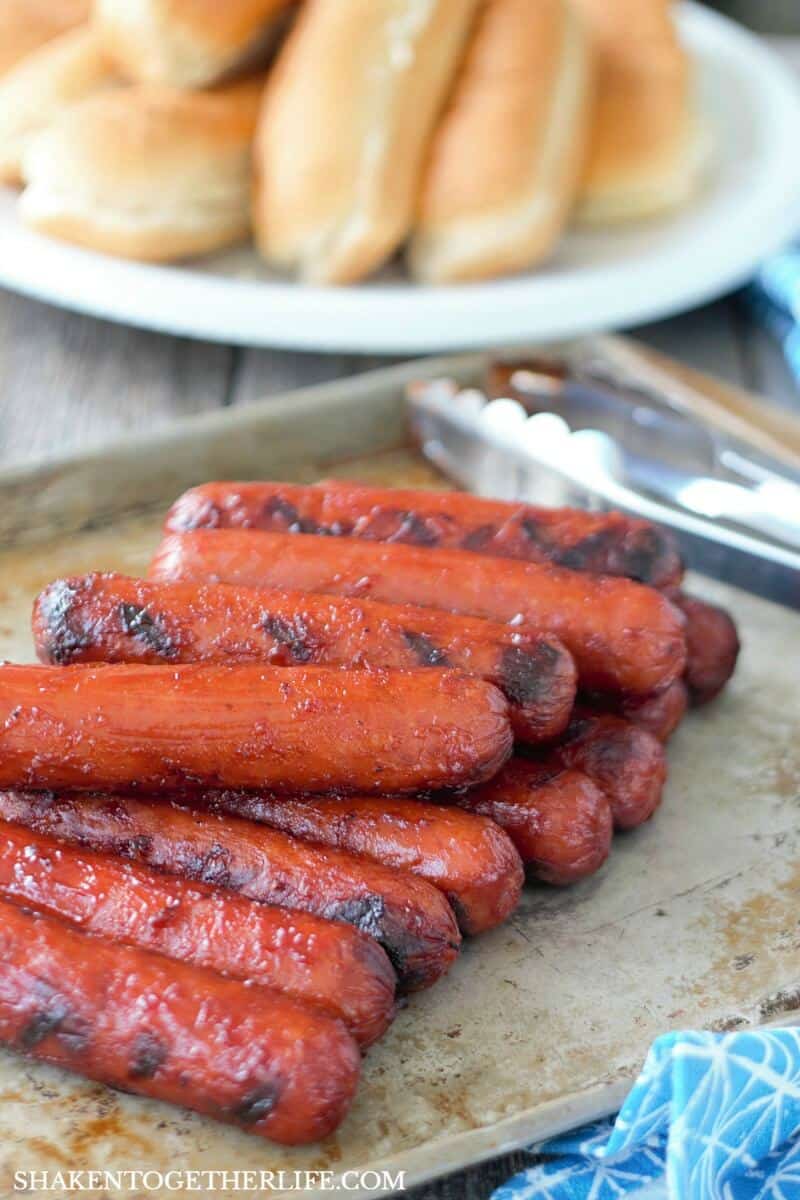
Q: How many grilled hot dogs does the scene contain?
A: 12